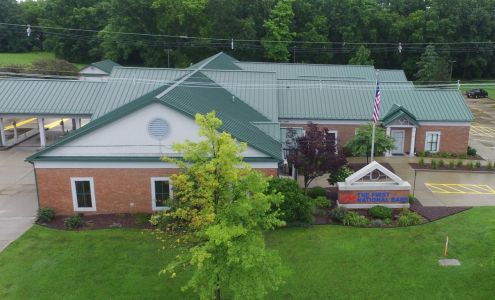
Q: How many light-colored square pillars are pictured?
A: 5